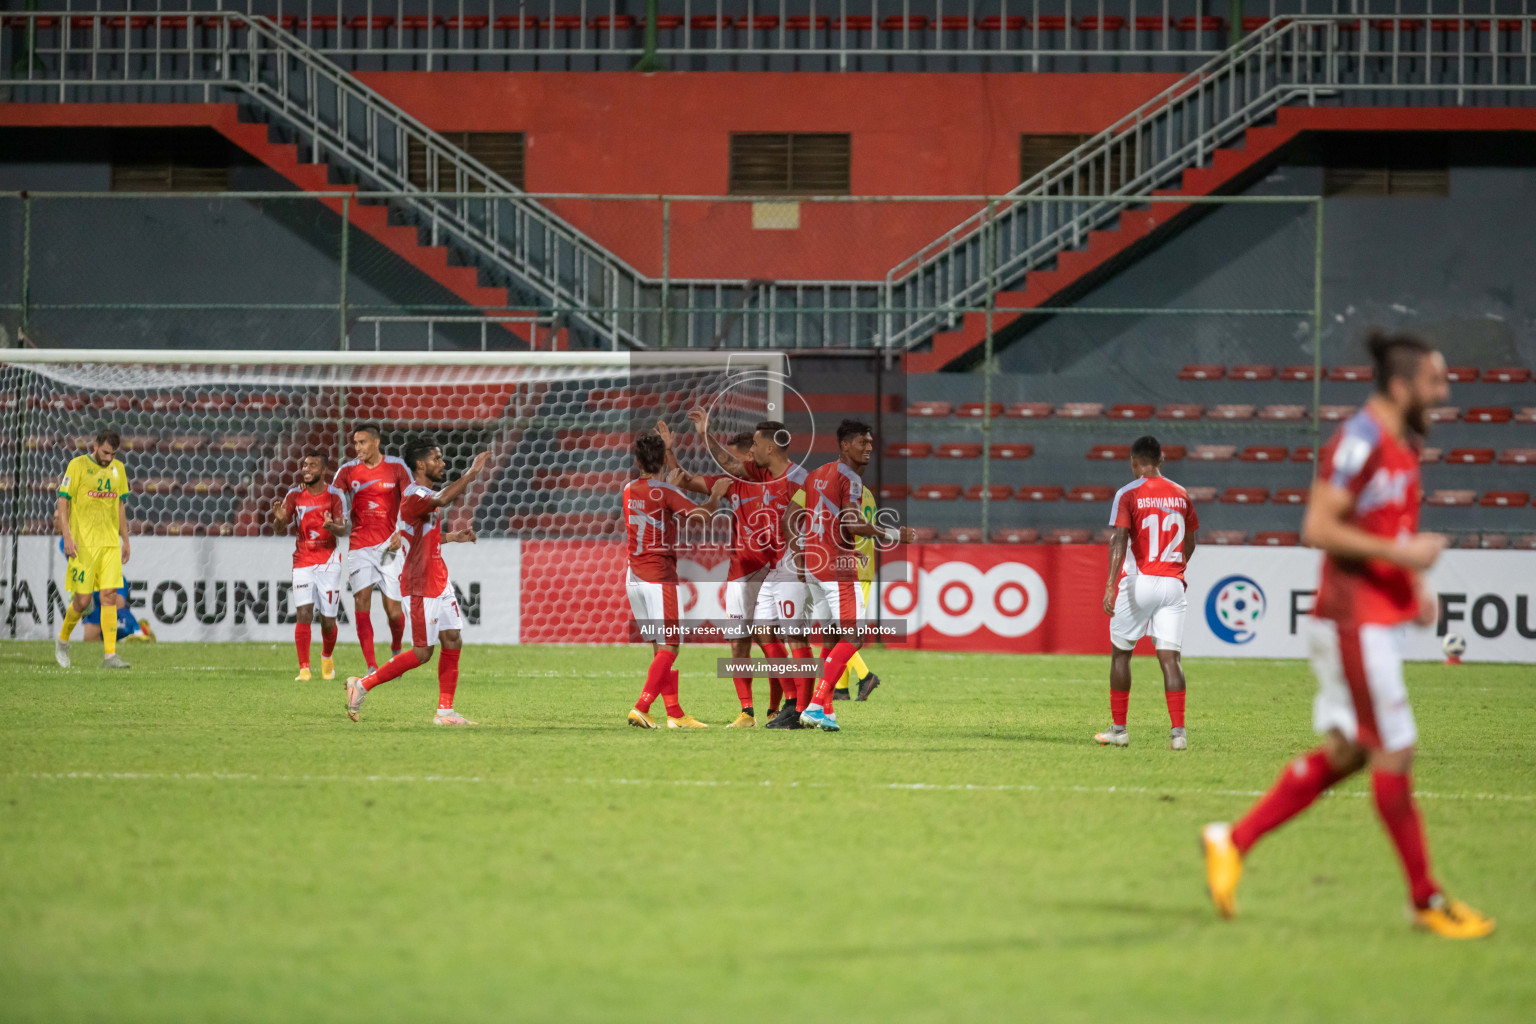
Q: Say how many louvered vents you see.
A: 5